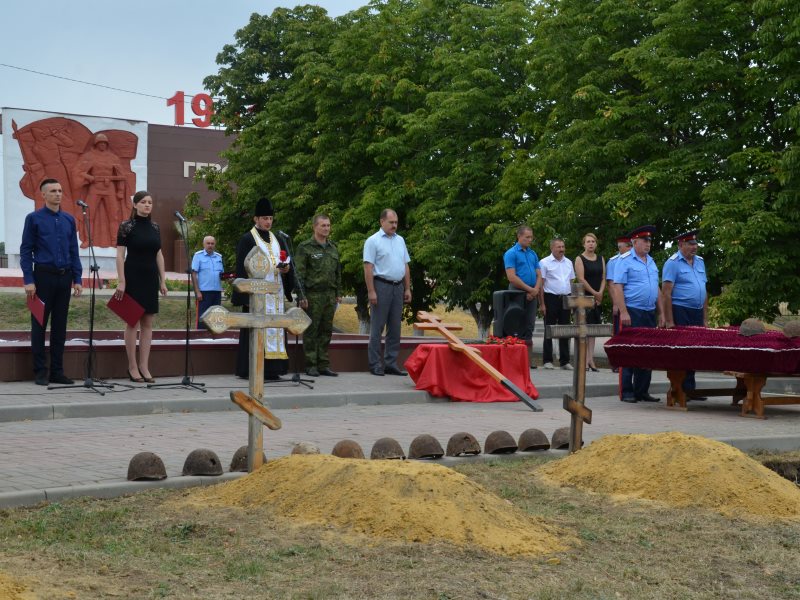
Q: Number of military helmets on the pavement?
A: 11